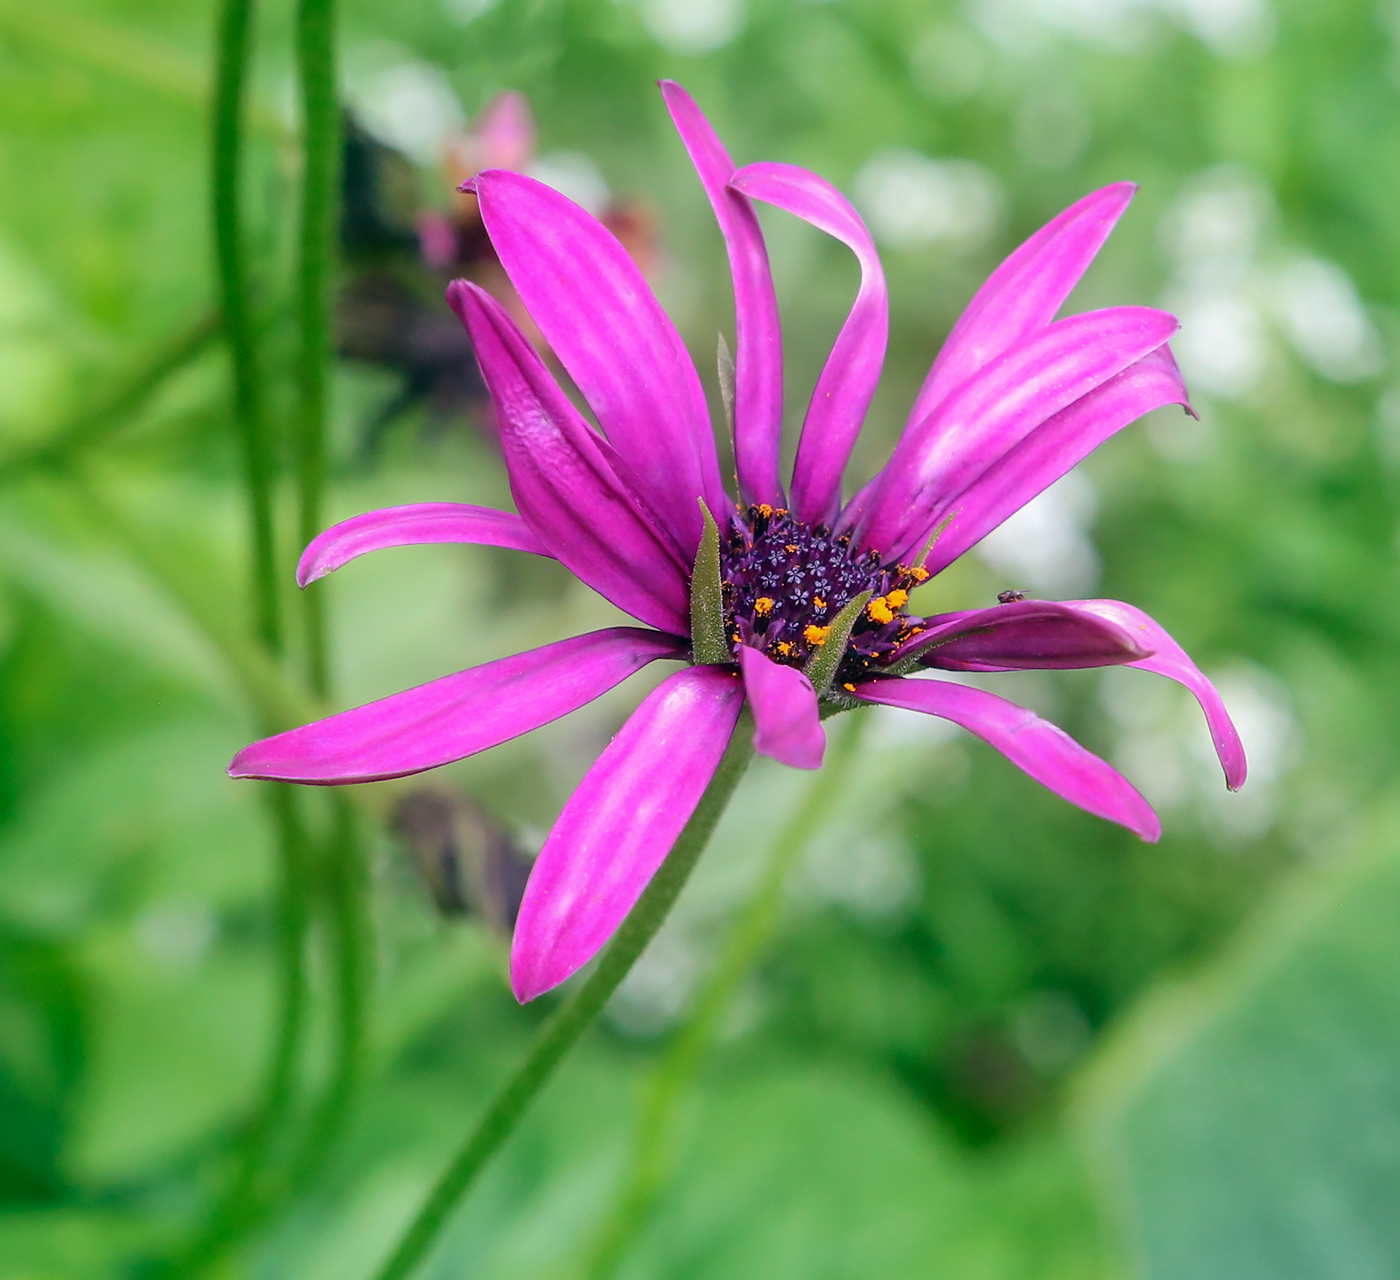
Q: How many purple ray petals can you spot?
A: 14